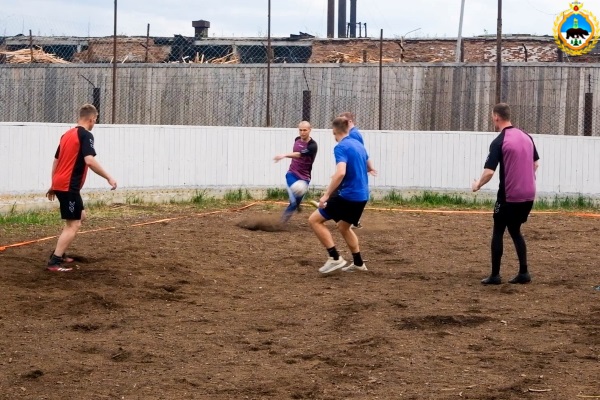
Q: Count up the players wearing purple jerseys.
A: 2